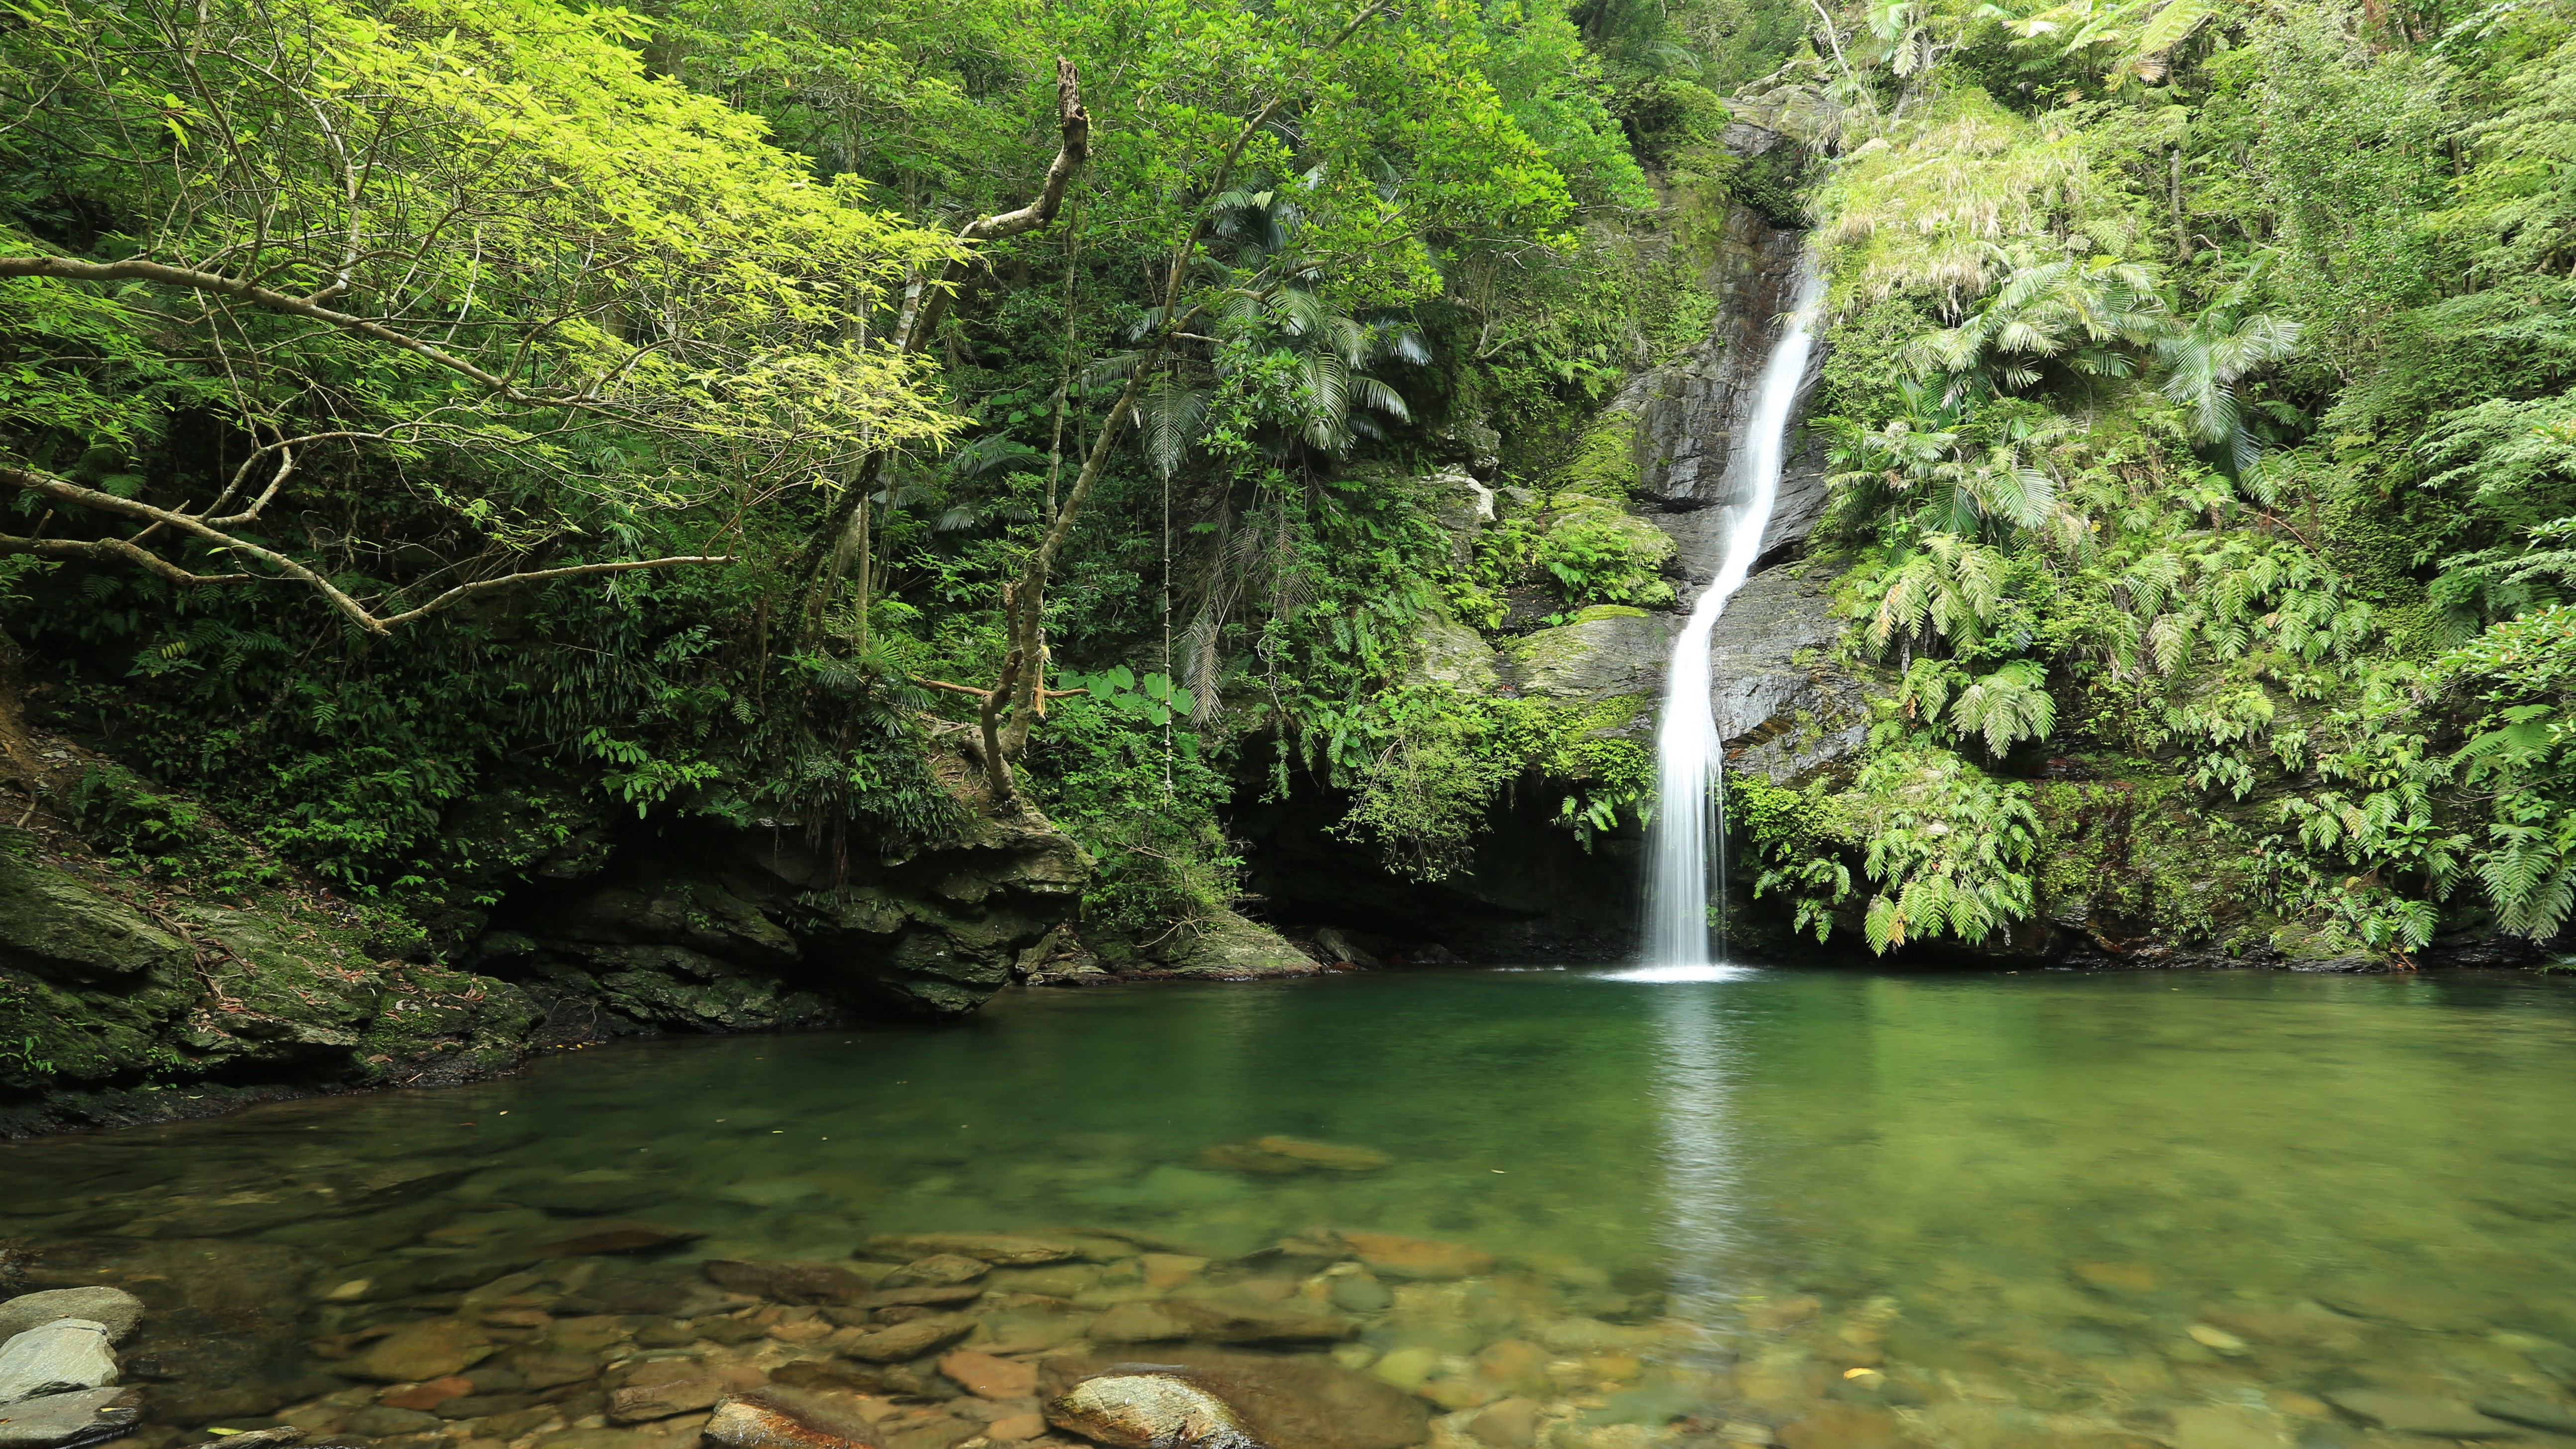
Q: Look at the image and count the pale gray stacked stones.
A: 3